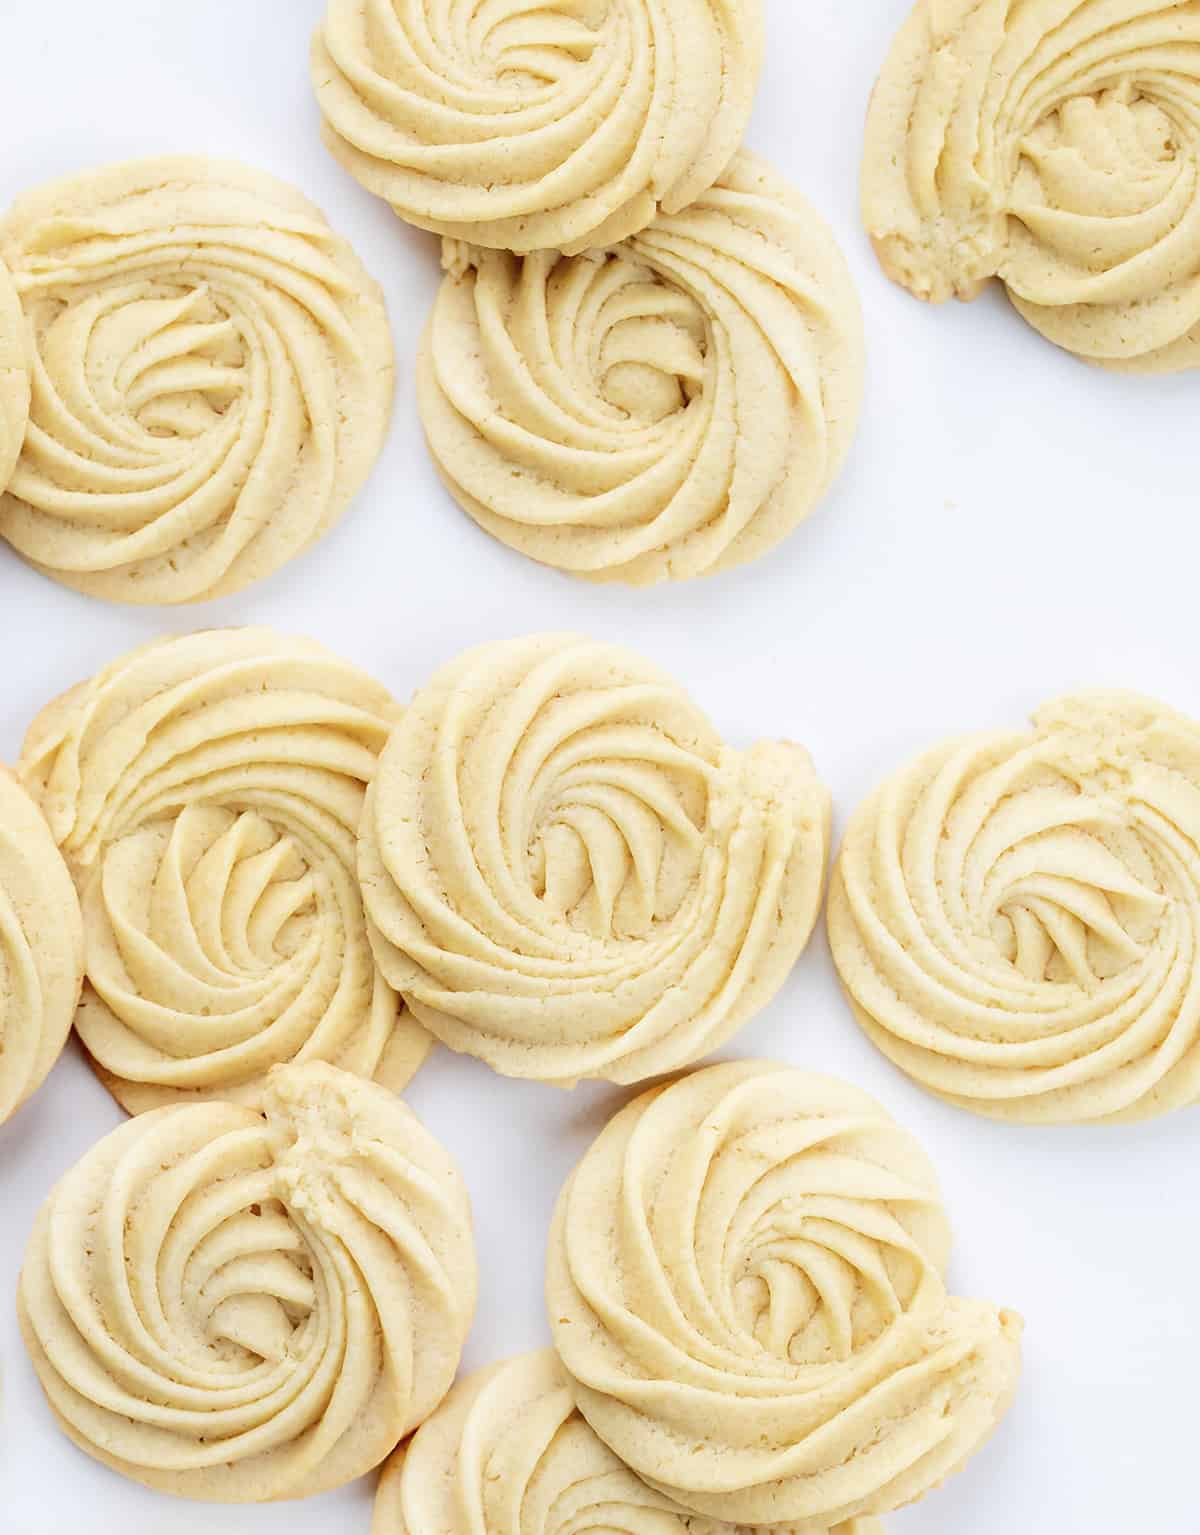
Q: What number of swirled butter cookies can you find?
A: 12